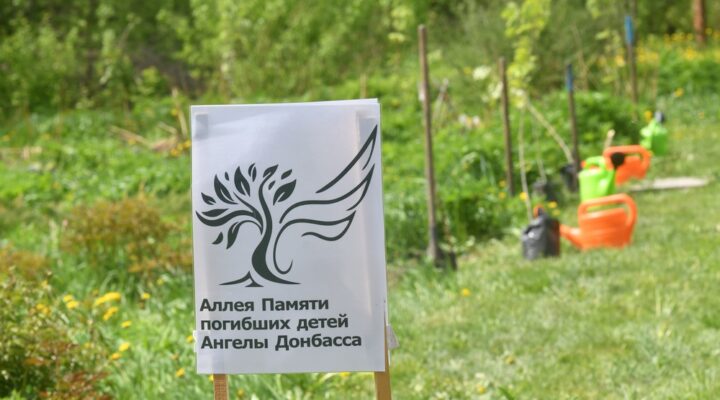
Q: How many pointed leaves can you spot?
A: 12